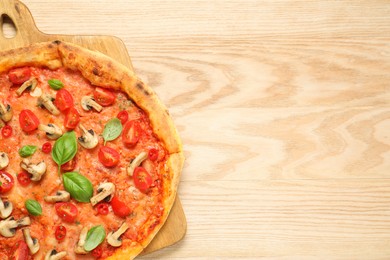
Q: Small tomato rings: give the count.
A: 8